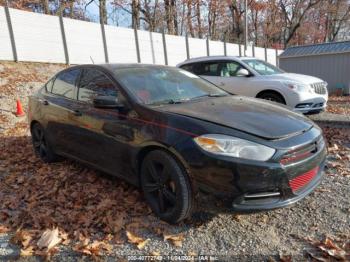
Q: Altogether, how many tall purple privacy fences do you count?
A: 0